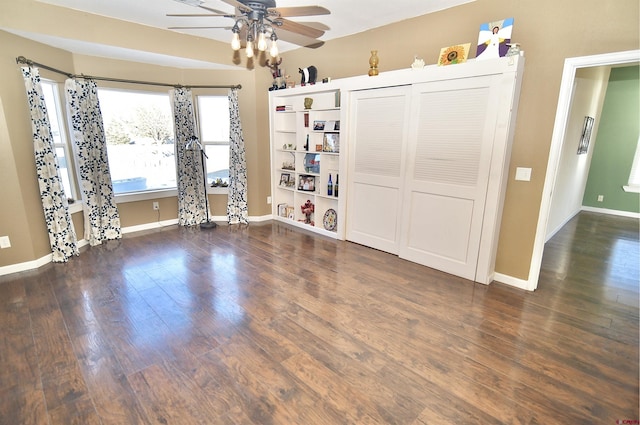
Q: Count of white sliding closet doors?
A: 2